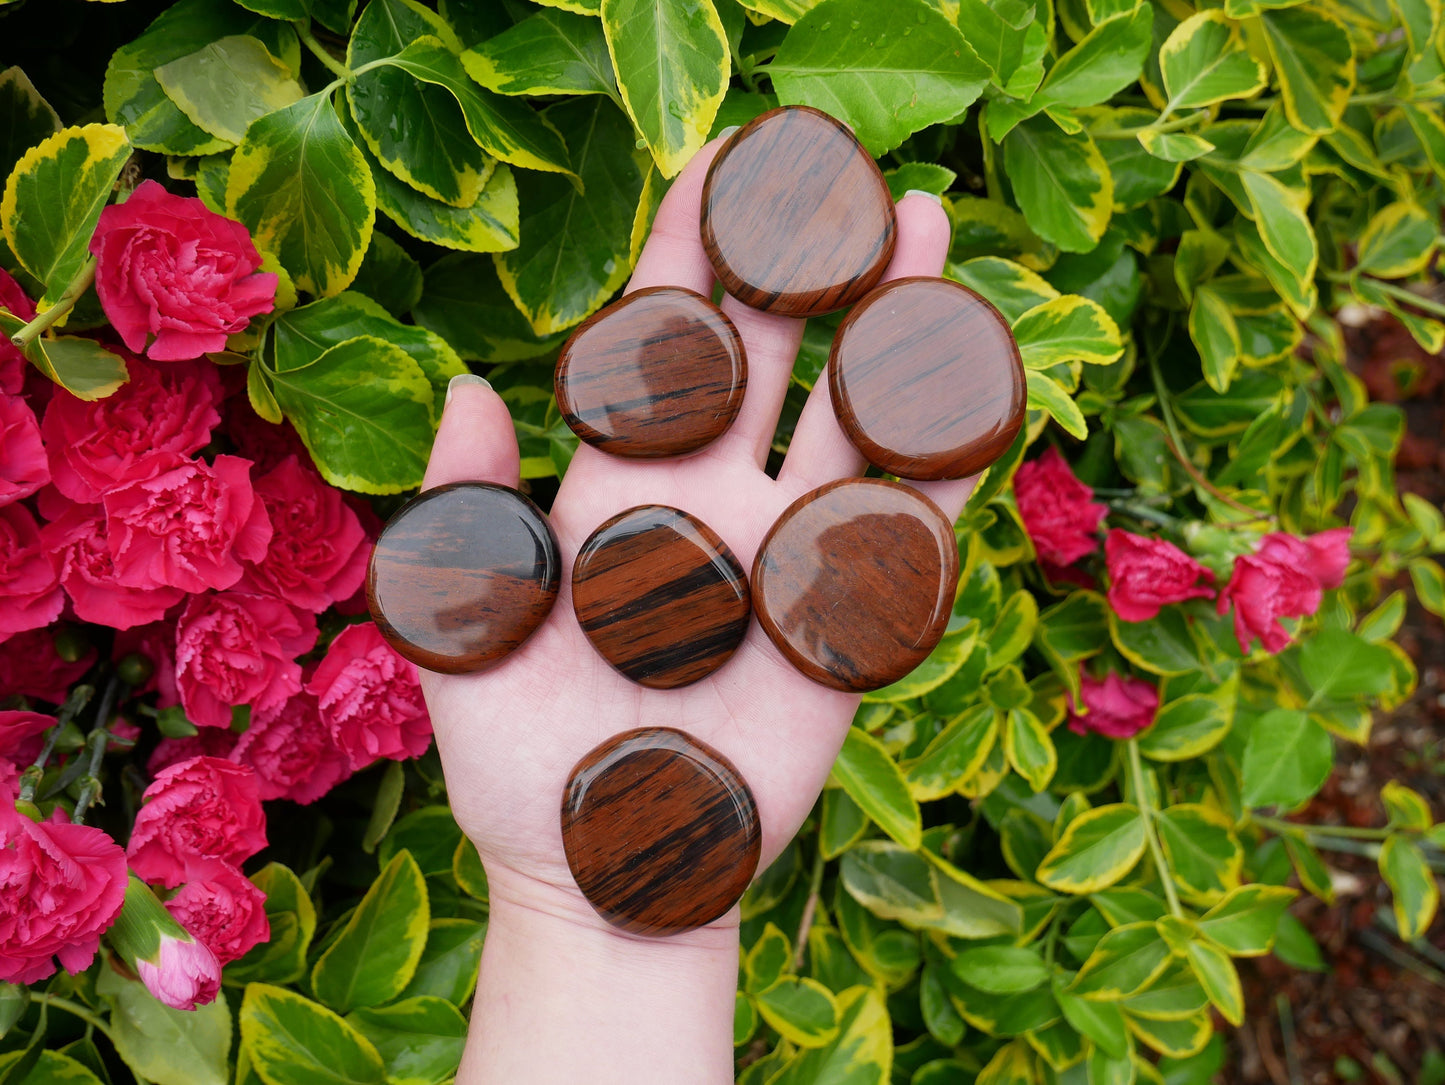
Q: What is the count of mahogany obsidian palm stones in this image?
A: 7